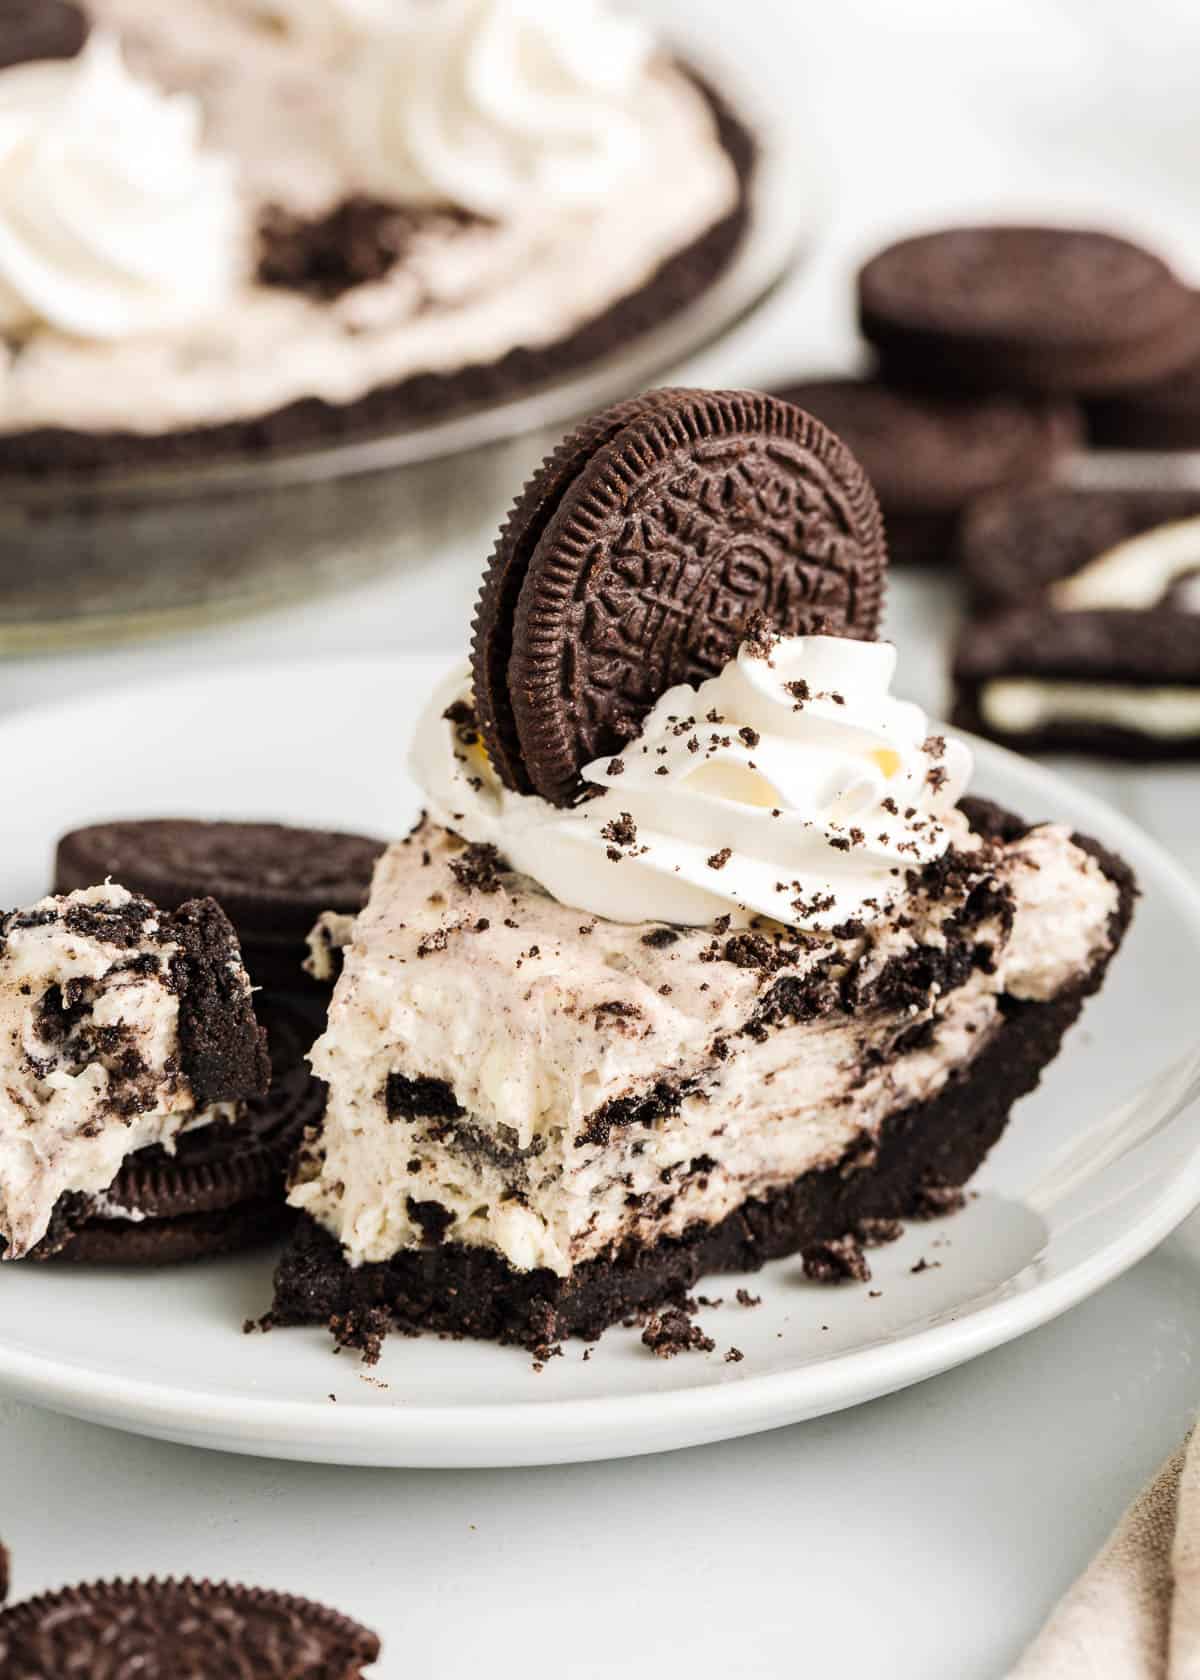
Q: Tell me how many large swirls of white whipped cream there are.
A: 3